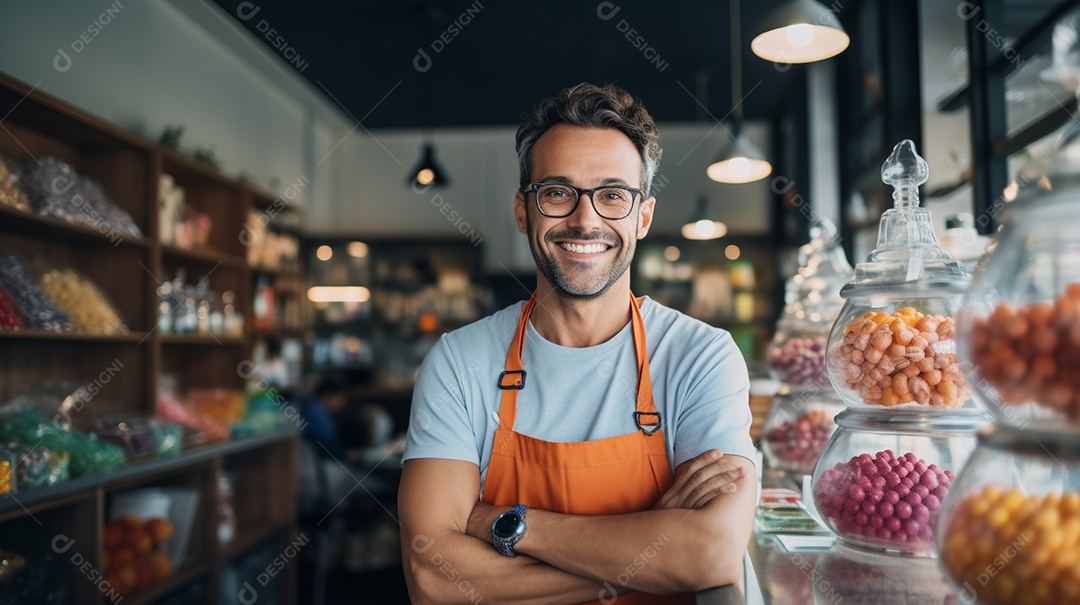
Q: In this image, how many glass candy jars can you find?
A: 6